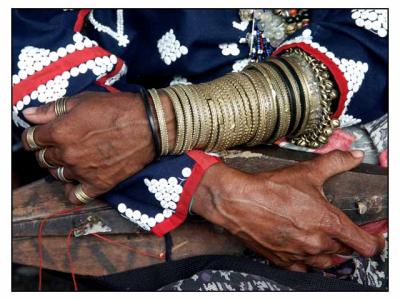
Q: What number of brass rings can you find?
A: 5